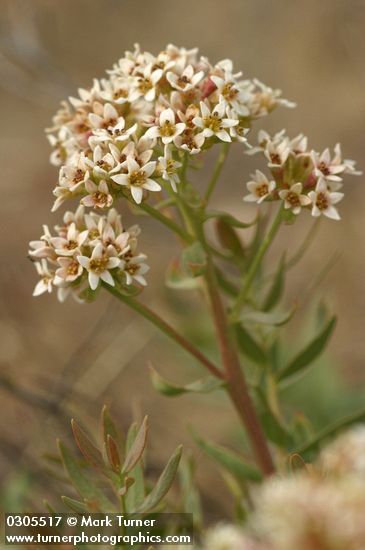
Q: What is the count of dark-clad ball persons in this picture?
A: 0